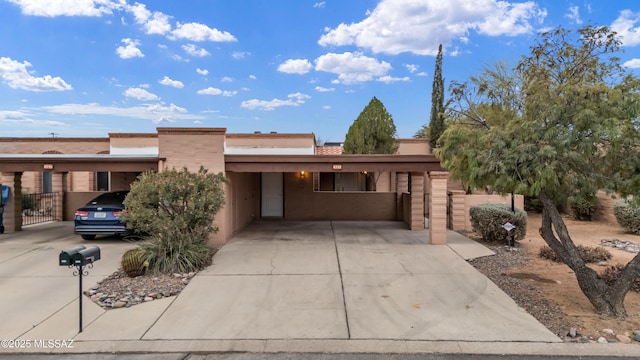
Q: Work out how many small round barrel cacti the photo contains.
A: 1